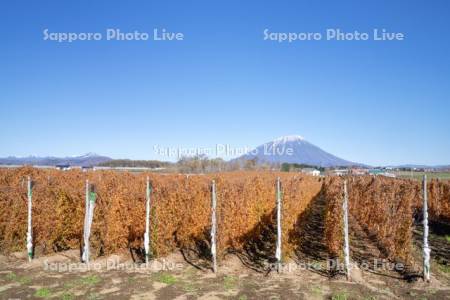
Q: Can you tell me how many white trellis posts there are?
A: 7